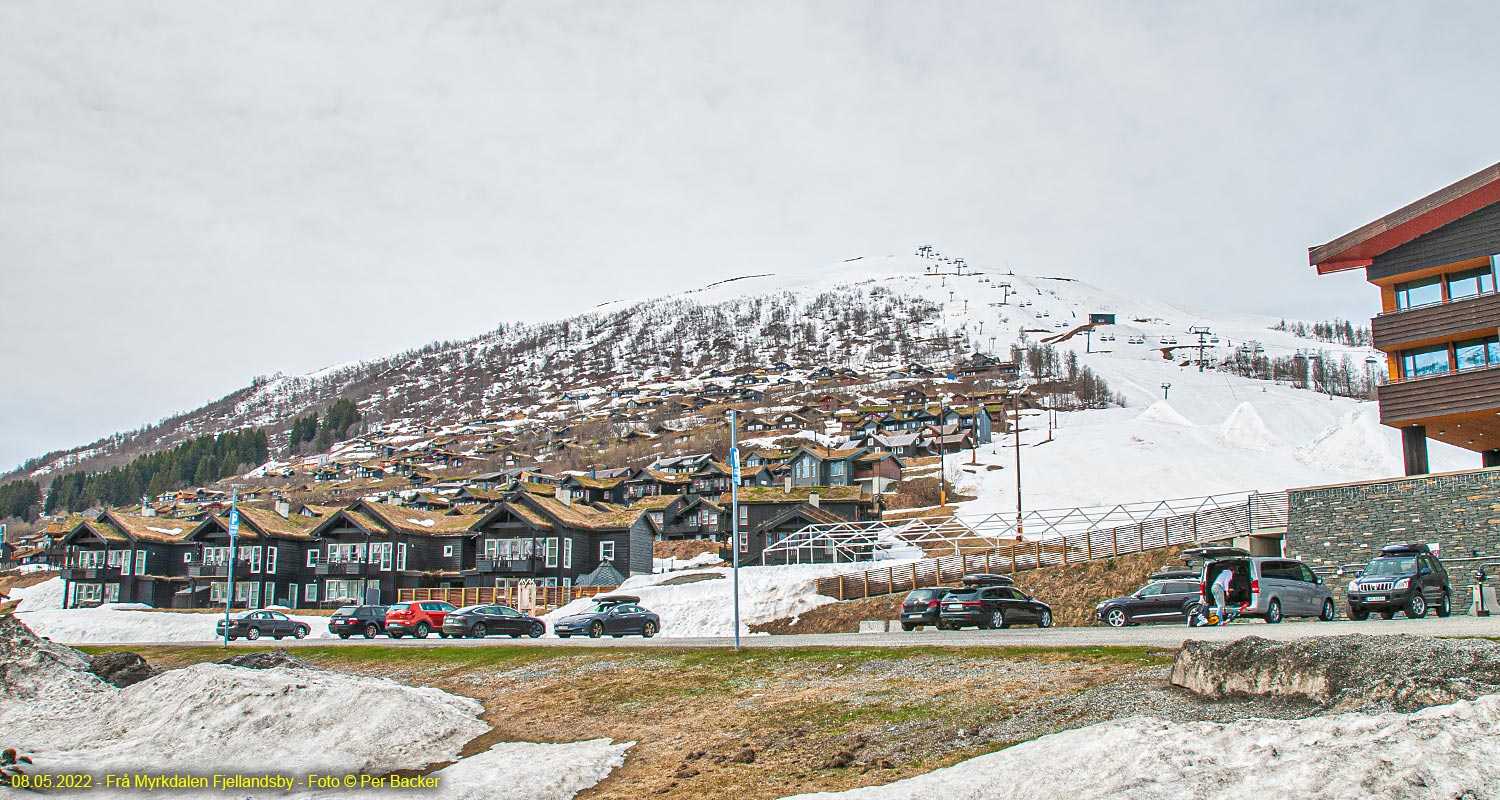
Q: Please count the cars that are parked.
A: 10